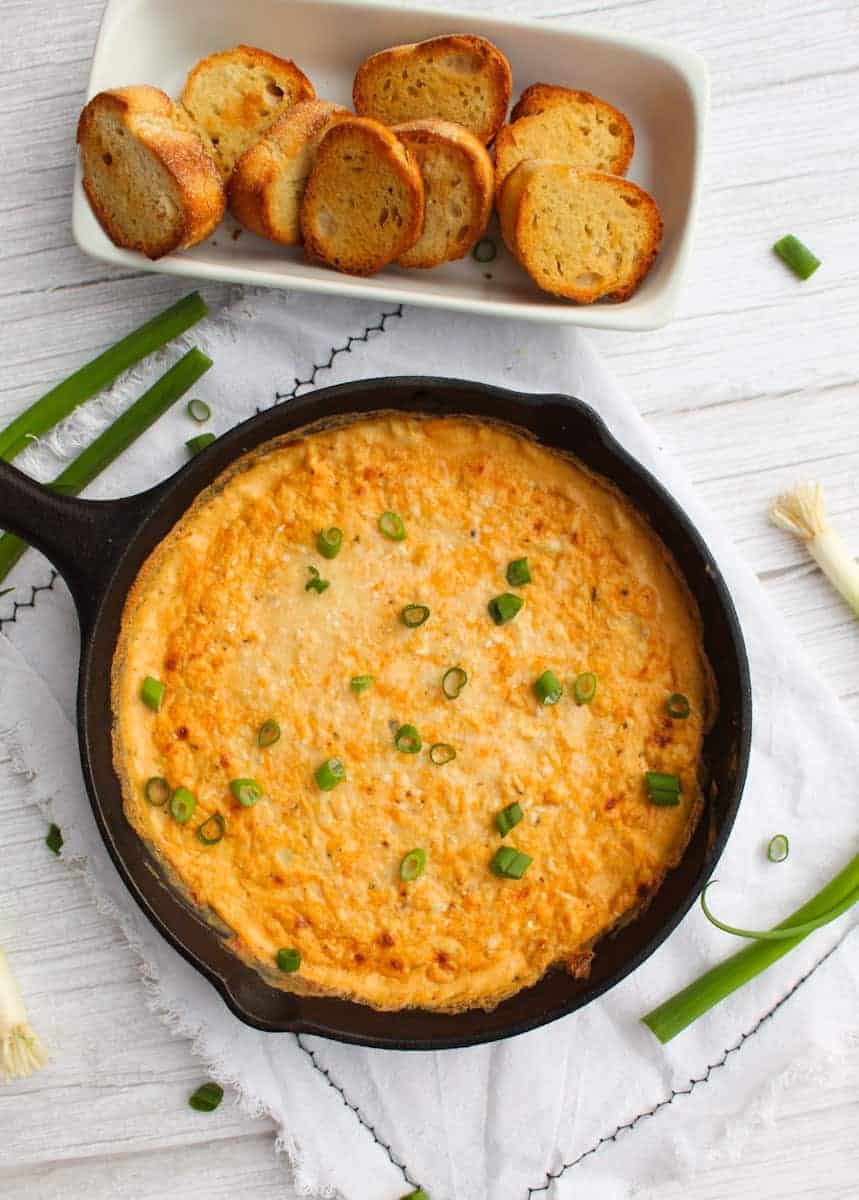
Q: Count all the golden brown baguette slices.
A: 8